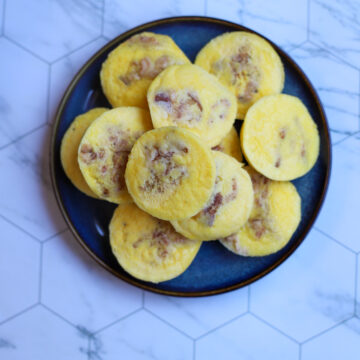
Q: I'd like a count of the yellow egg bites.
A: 11